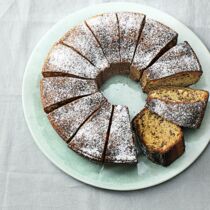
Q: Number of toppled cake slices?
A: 2